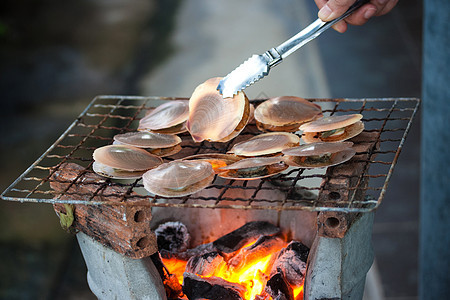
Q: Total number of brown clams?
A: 11